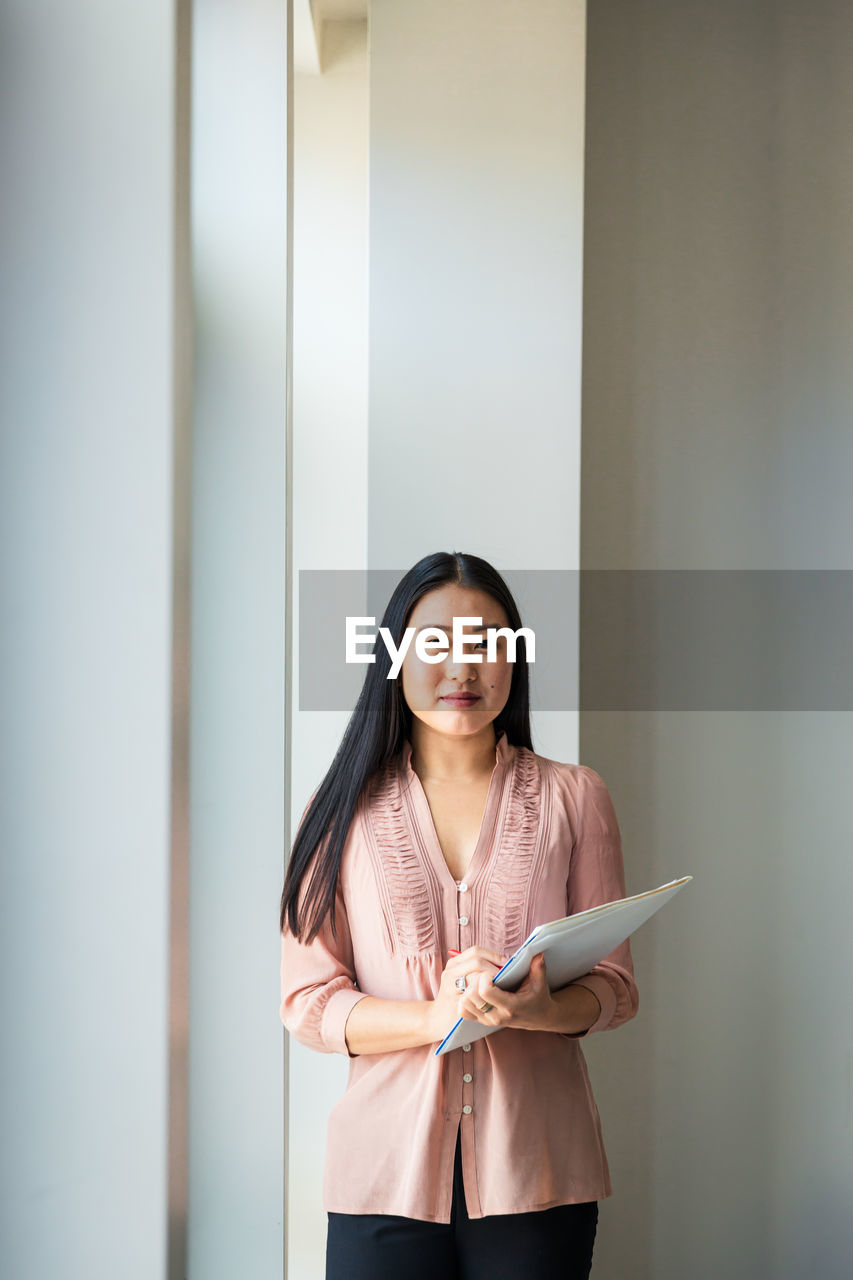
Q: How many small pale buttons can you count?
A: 5